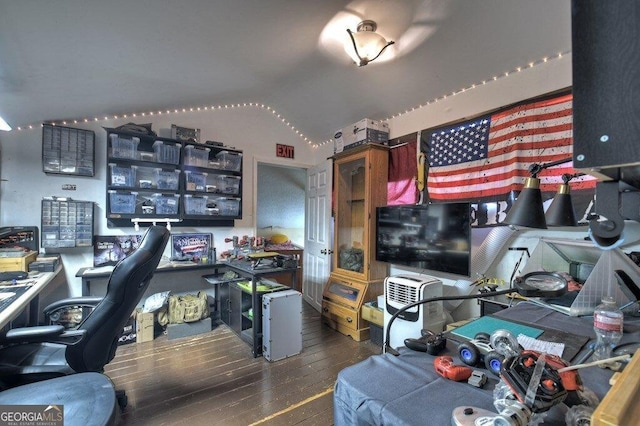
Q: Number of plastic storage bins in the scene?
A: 12